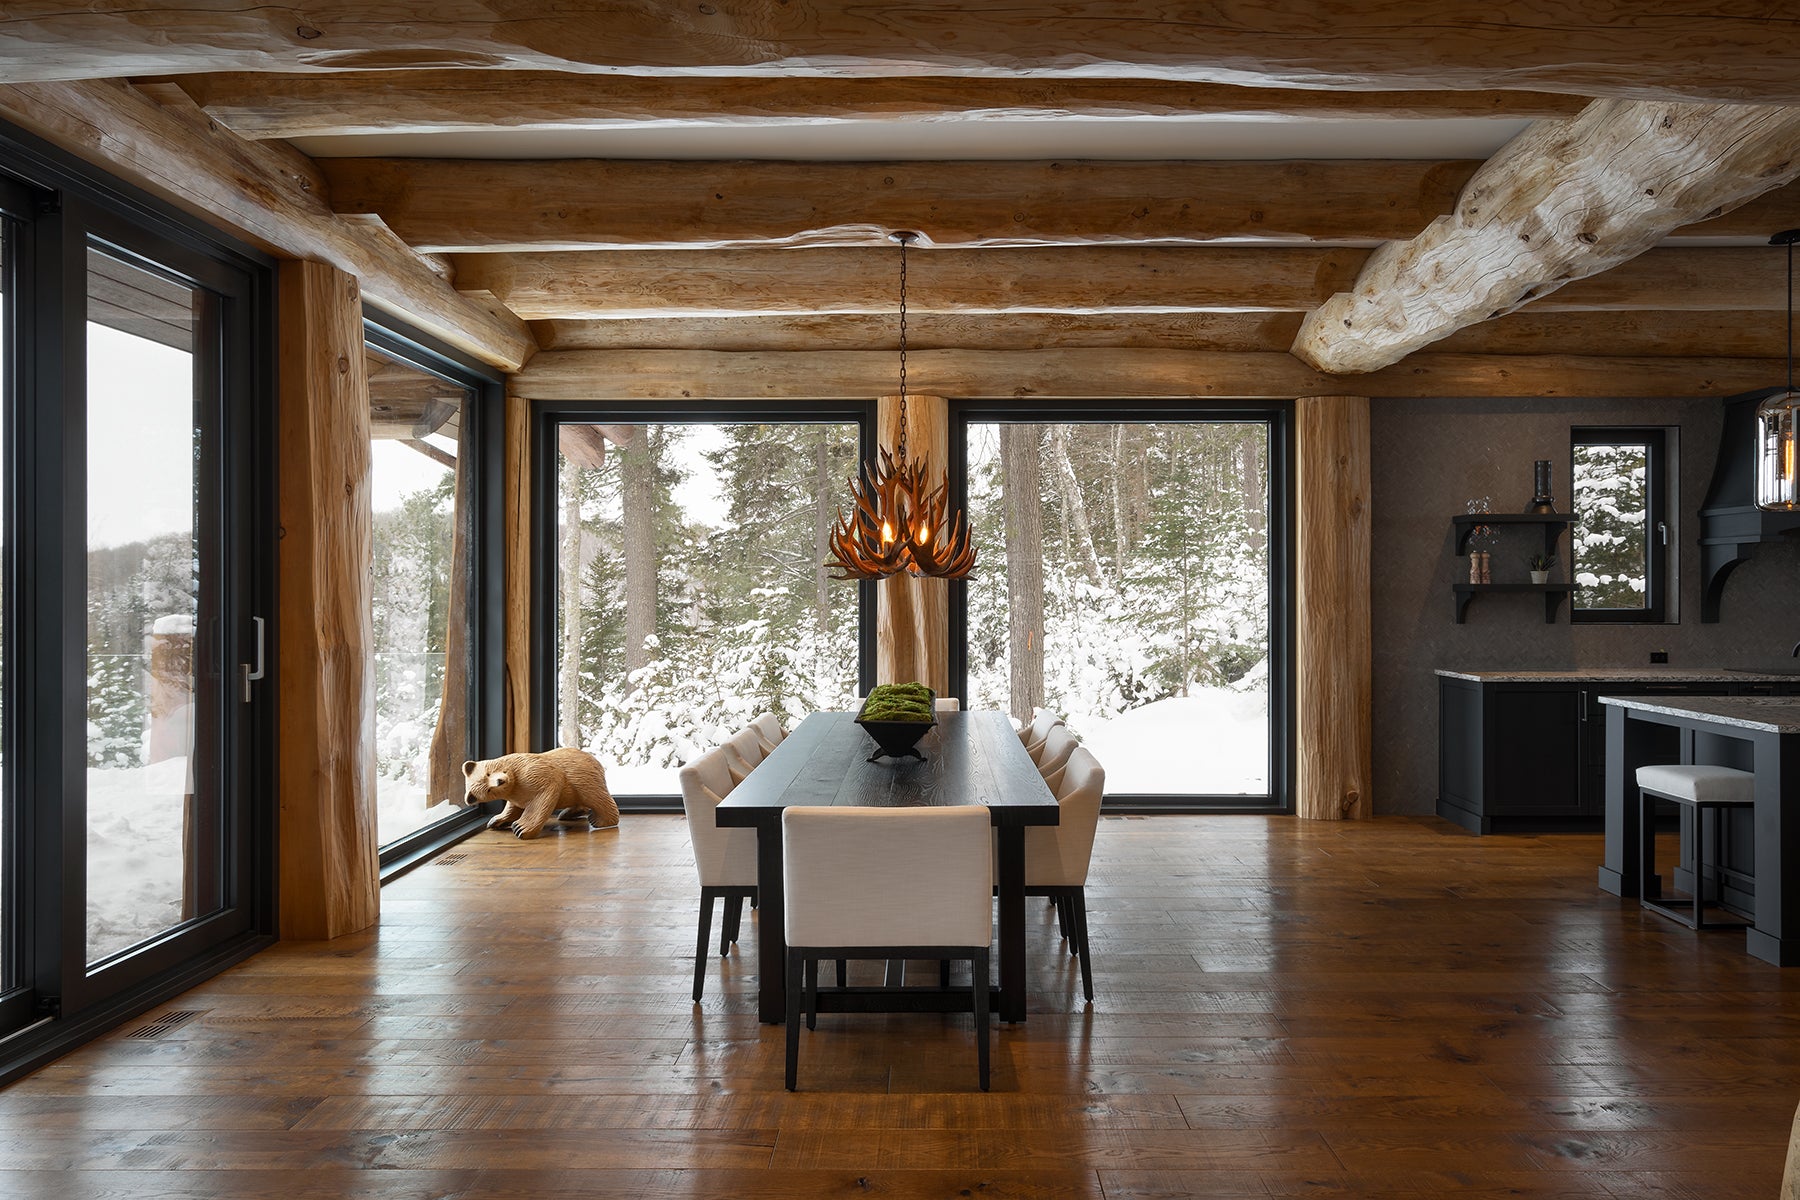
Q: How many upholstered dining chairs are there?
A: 8